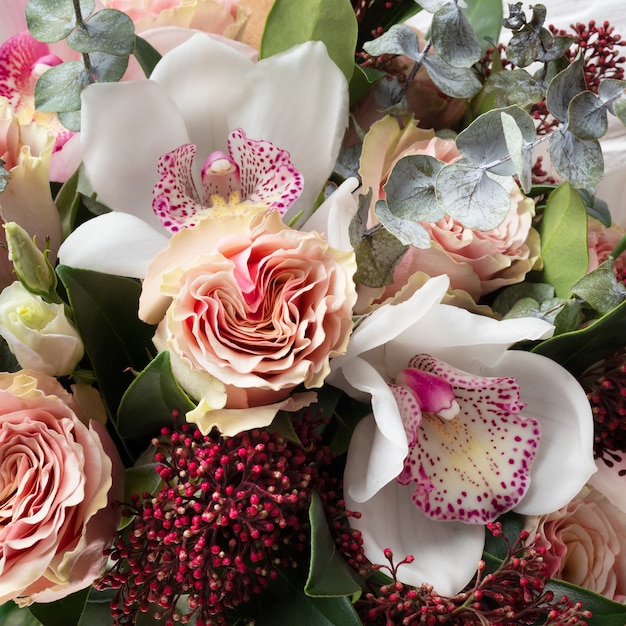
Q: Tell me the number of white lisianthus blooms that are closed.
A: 1